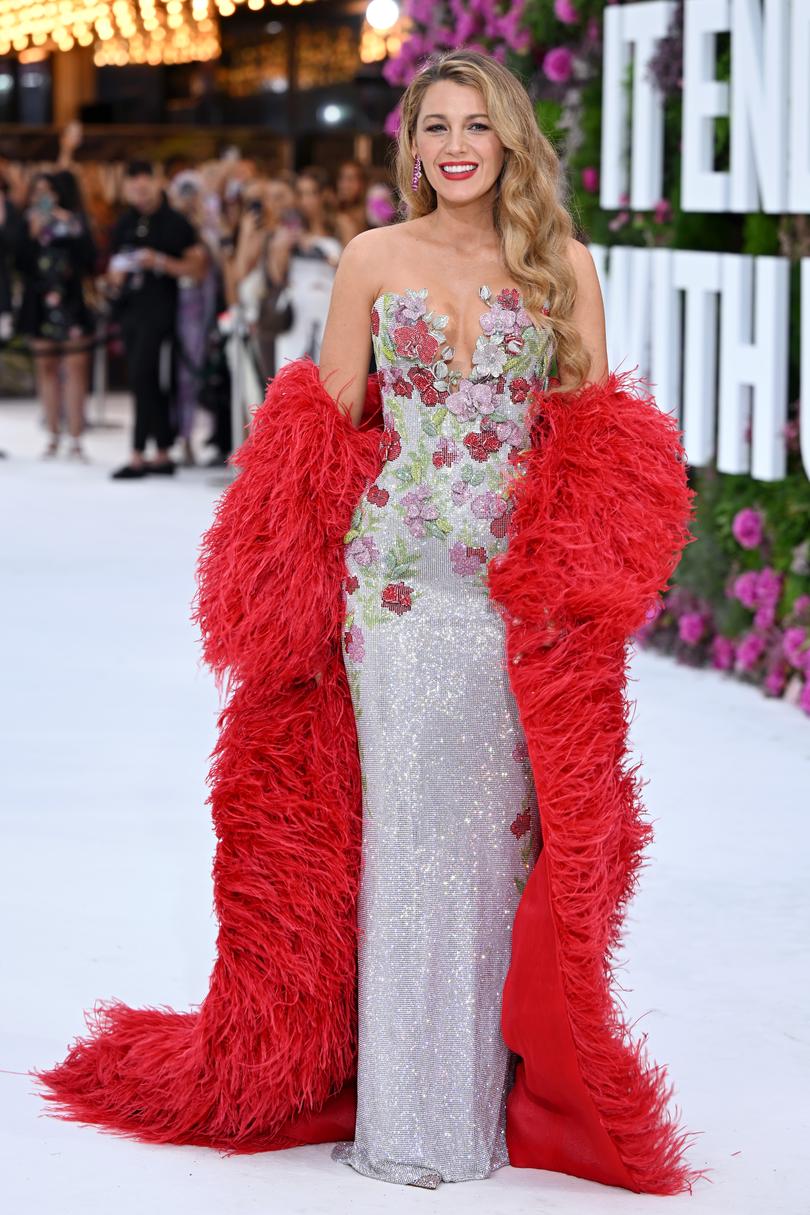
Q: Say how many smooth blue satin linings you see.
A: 0